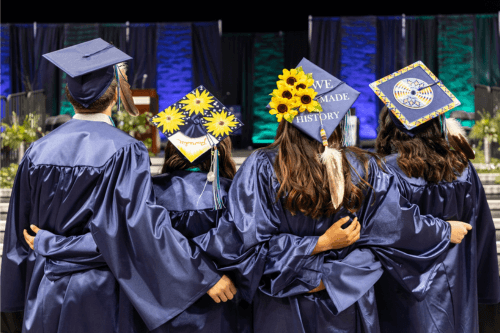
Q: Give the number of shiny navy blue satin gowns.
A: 4